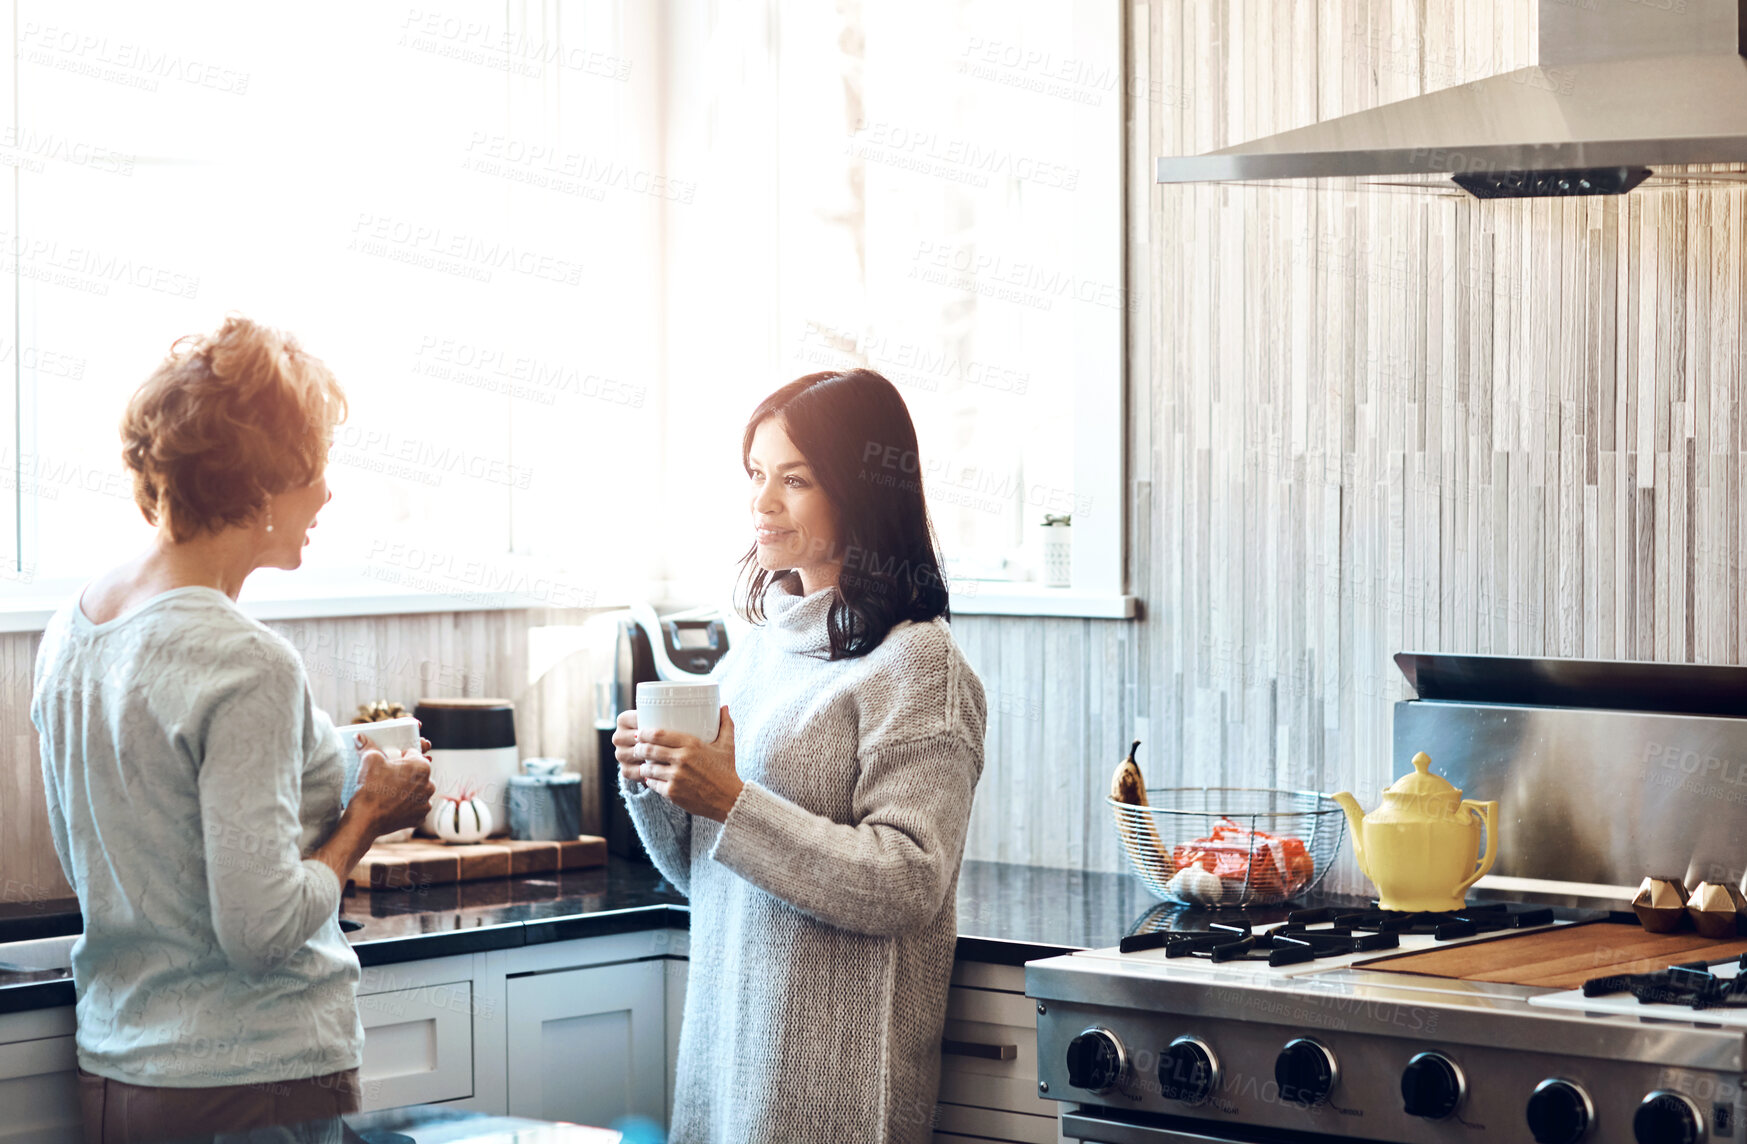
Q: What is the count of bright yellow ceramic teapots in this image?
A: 1